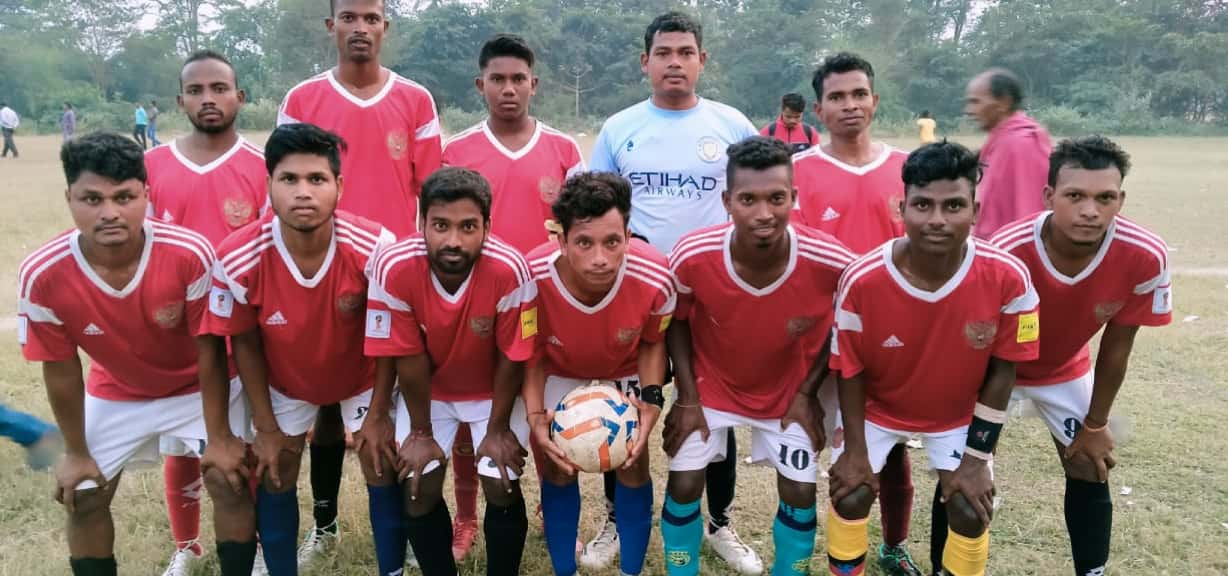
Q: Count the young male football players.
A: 12